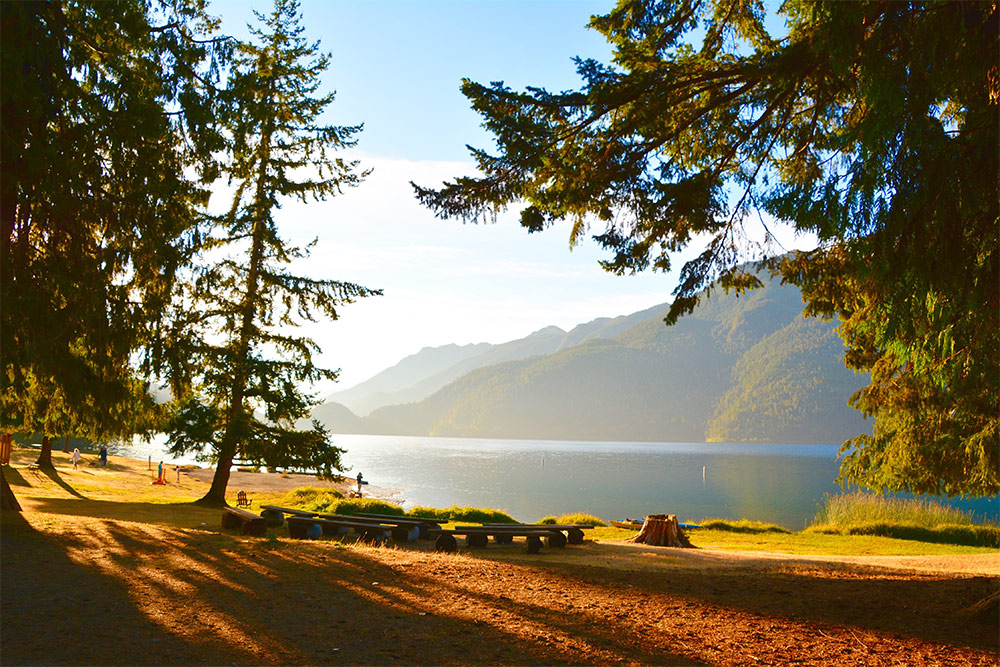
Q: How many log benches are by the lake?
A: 8